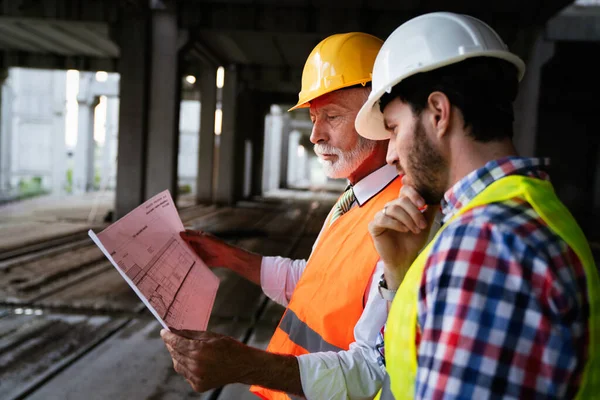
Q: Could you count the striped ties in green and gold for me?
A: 1